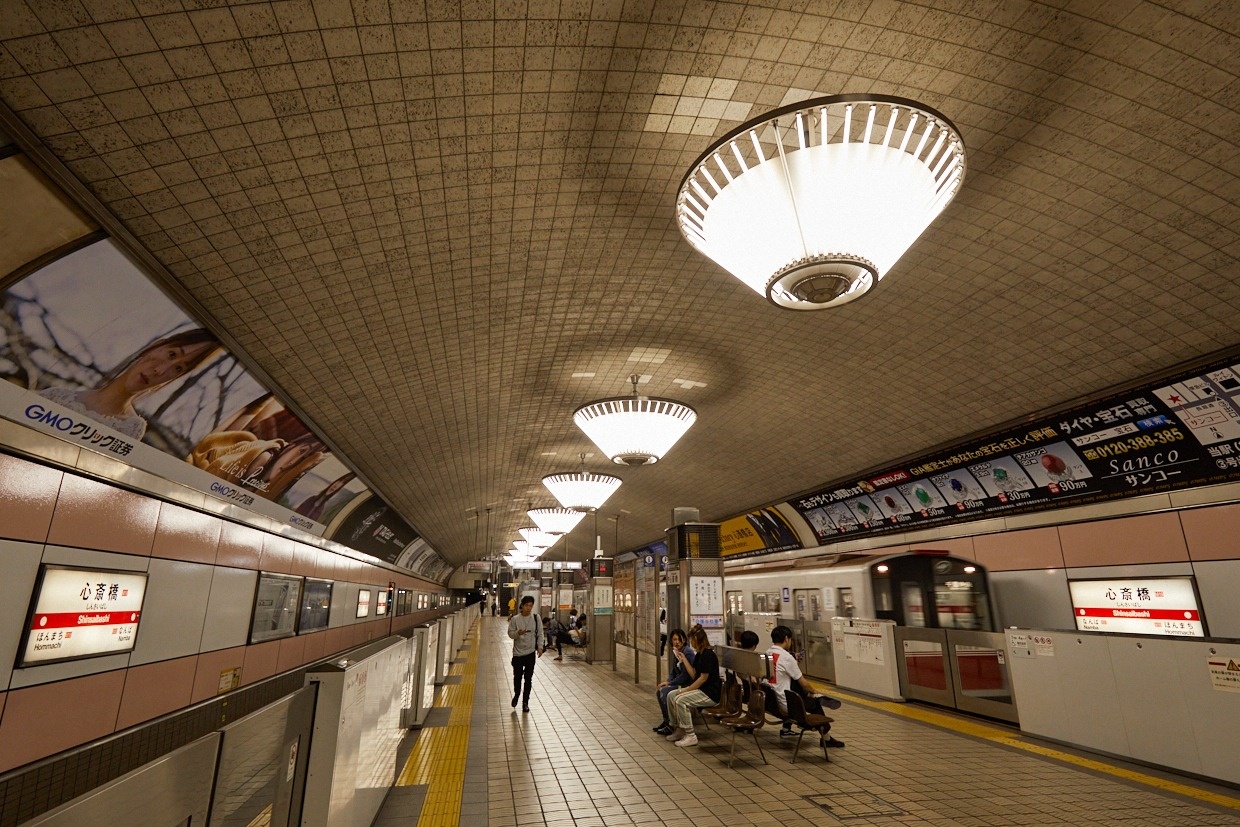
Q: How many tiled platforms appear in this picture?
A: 1